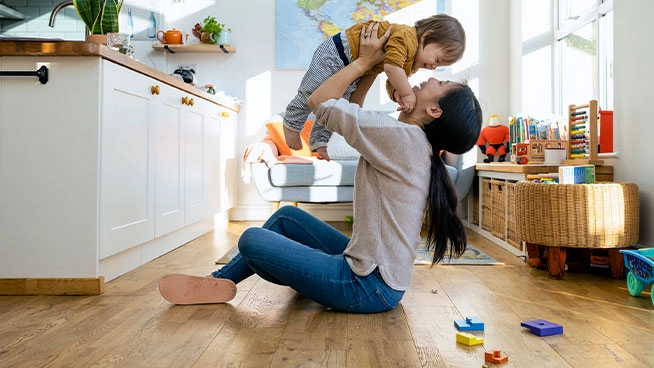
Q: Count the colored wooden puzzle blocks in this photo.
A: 4